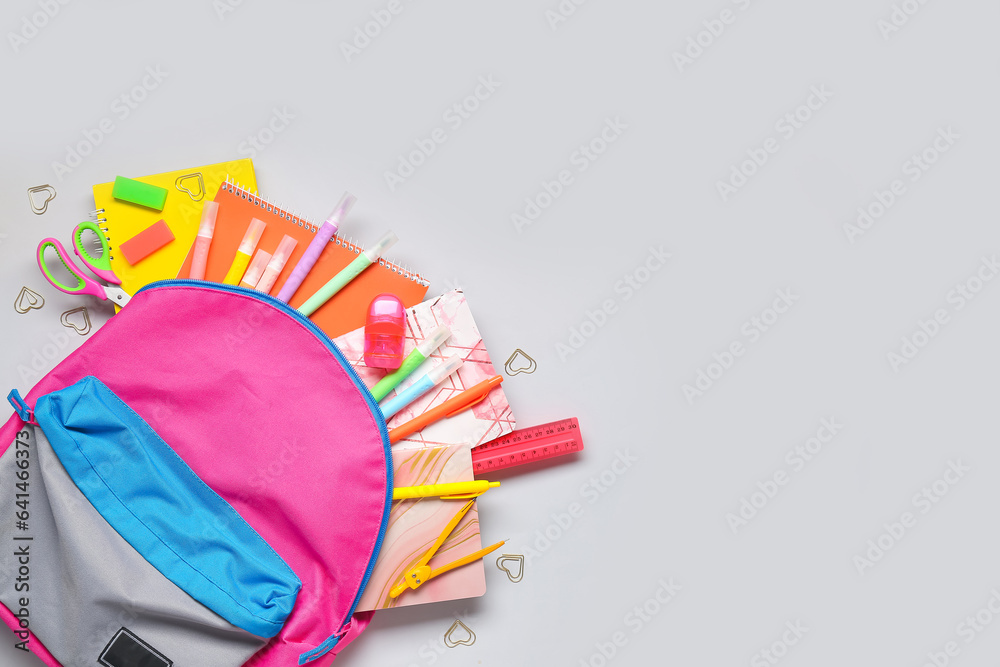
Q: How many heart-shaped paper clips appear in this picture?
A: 7